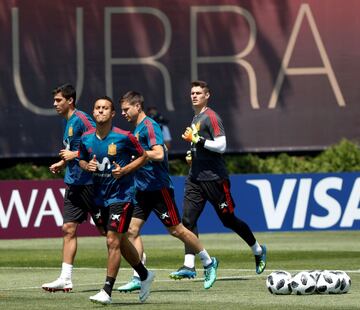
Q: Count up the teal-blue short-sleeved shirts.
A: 3